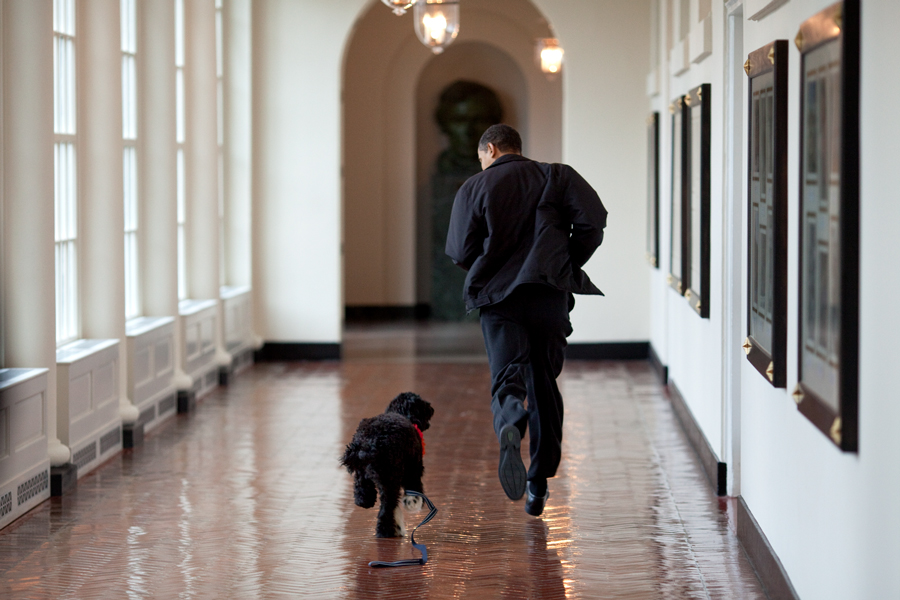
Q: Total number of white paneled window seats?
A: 5